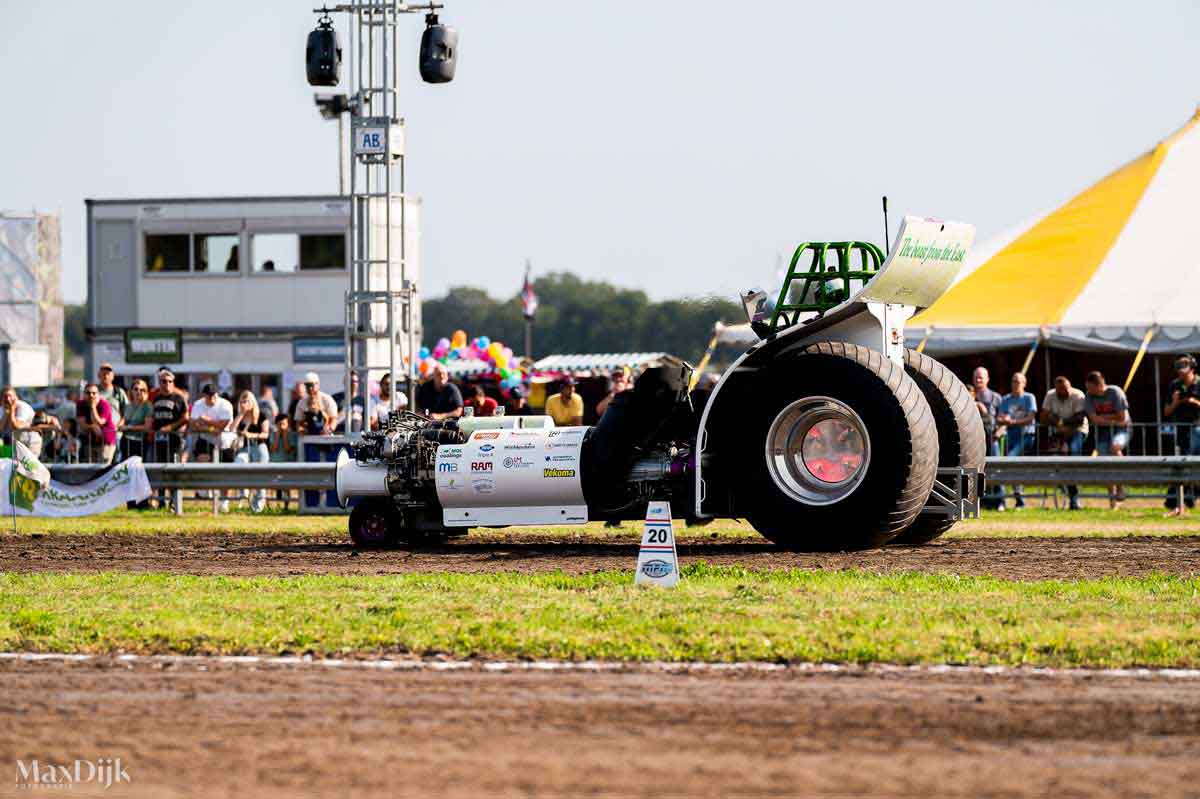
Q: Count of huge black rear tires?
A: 2